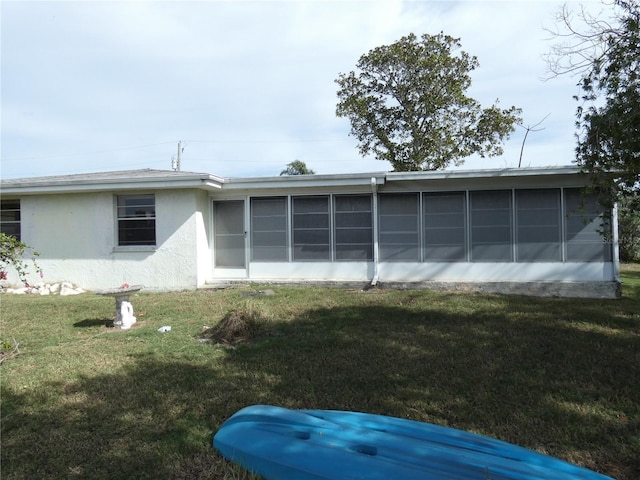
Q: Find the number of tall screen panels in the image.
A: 8